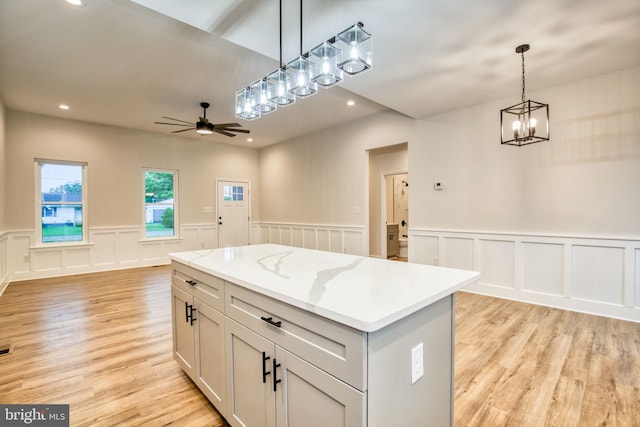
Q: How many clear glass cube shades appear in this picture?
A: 6